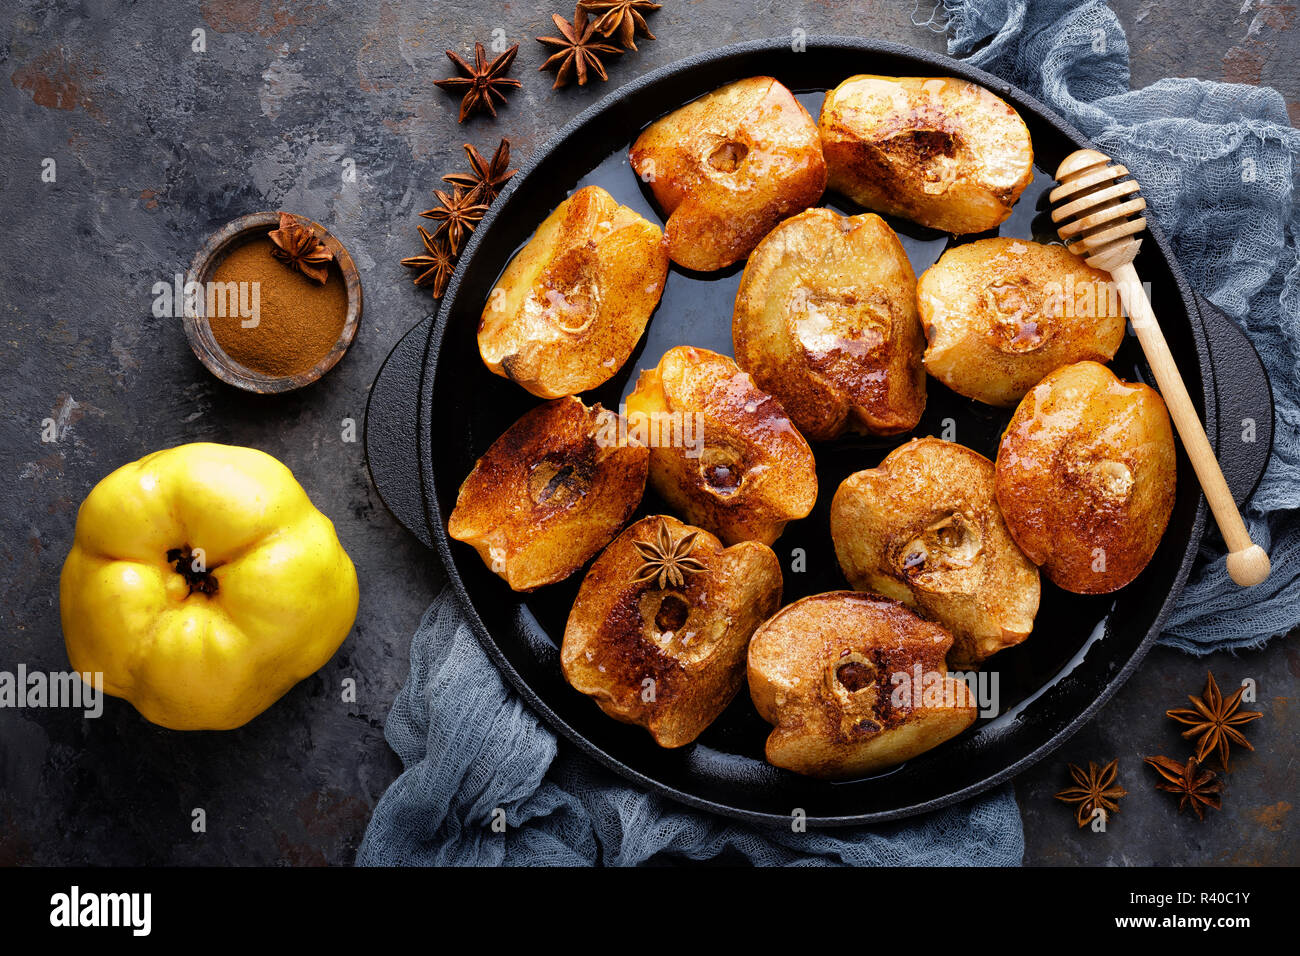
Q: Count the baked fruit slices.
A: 11